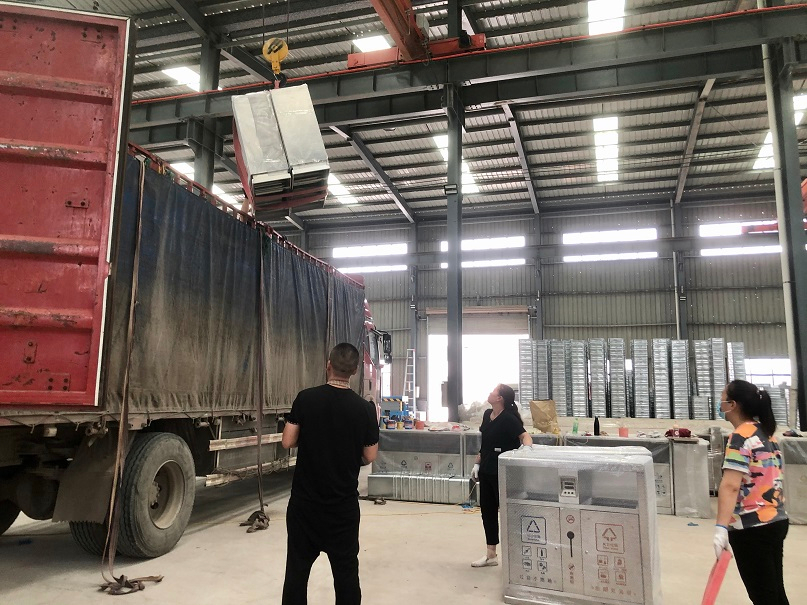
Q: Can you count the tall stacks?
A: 12